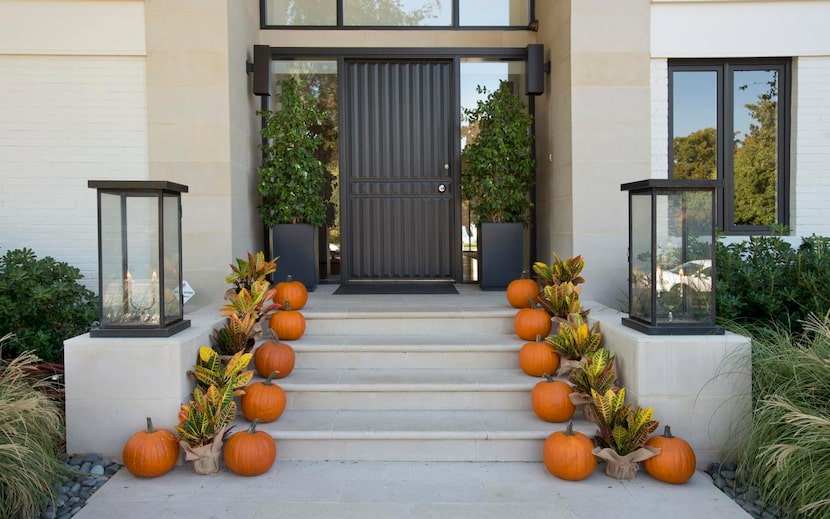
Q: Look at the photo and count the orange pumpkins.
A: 12